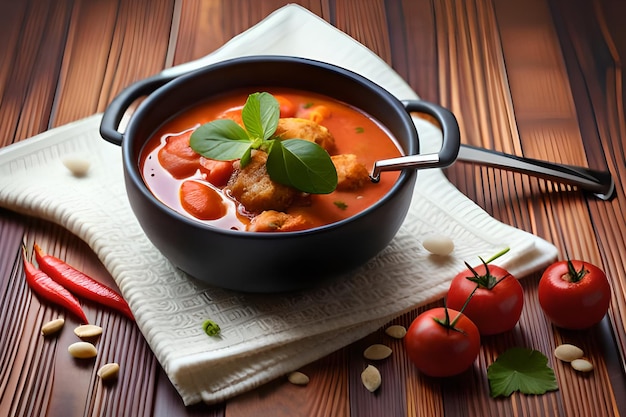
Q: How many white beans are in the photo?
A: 12